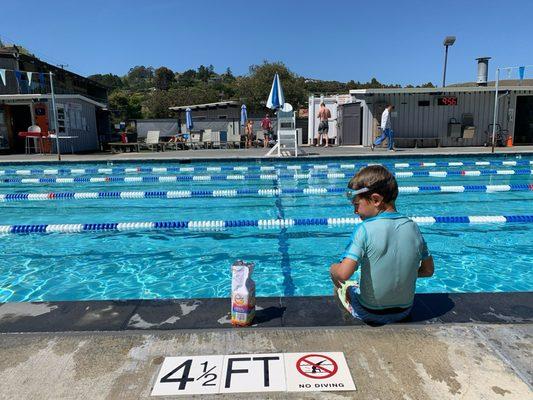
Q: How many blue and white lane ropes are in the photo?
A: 4